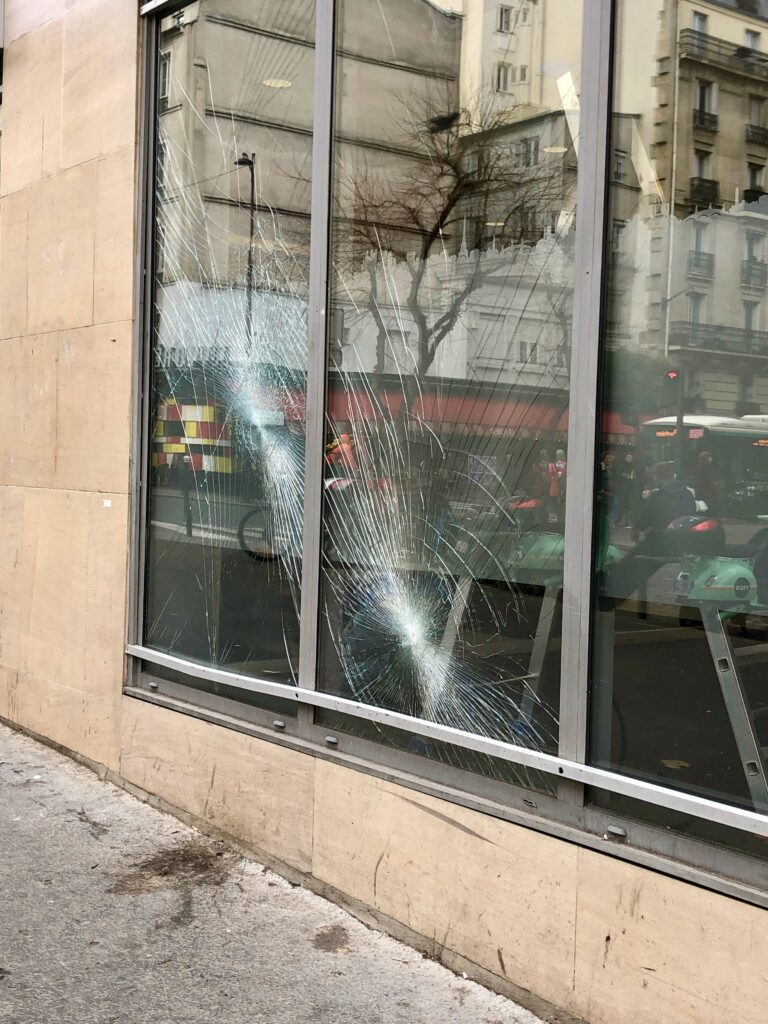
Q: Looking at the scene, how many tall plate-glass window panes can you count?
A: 3